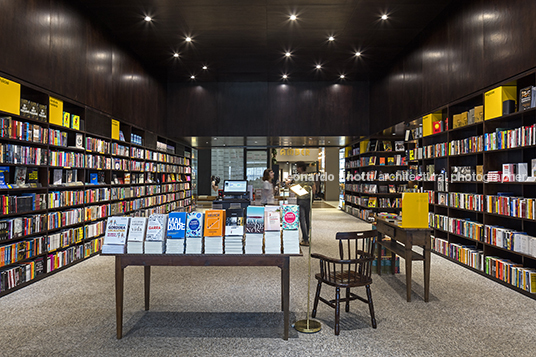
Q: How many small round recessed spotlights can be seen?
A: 13